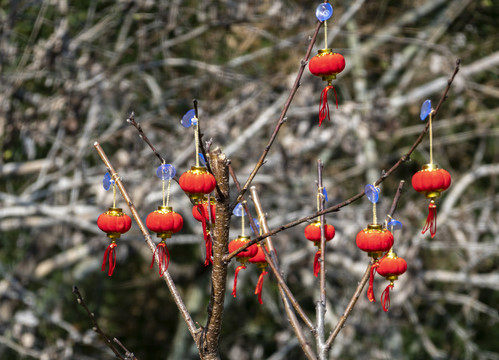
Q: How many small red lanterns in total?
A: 11